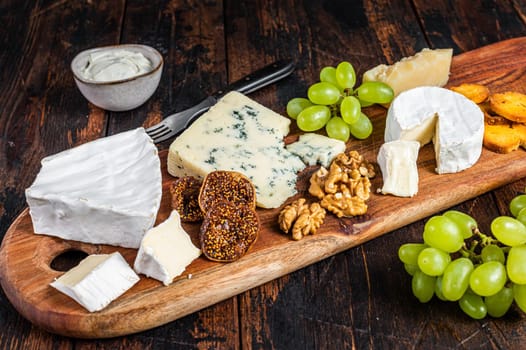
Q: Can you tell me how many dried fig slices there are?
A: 3